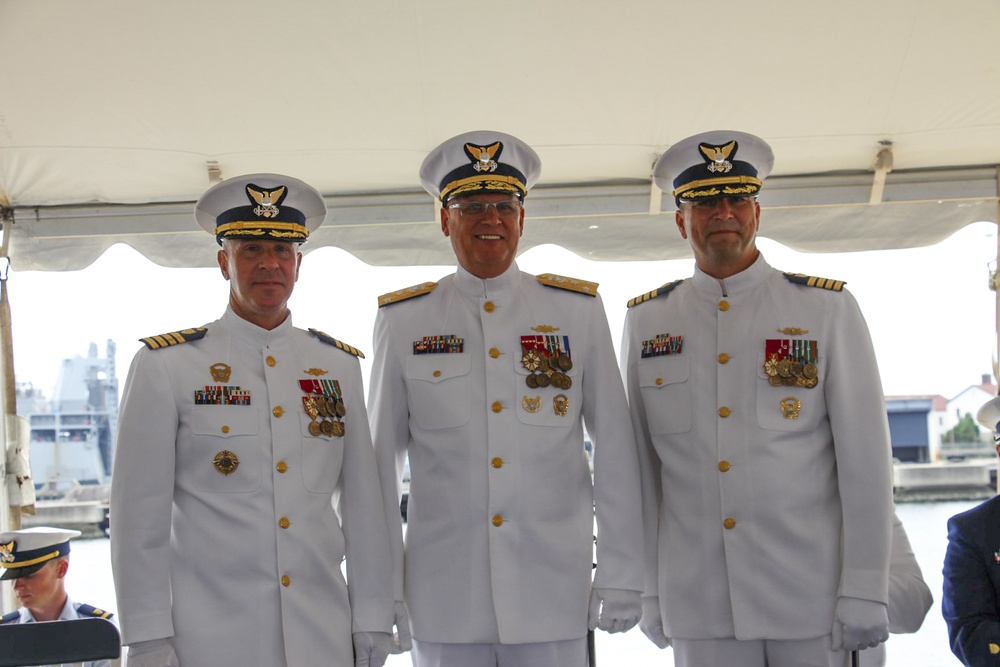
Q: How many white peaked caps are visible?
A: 5